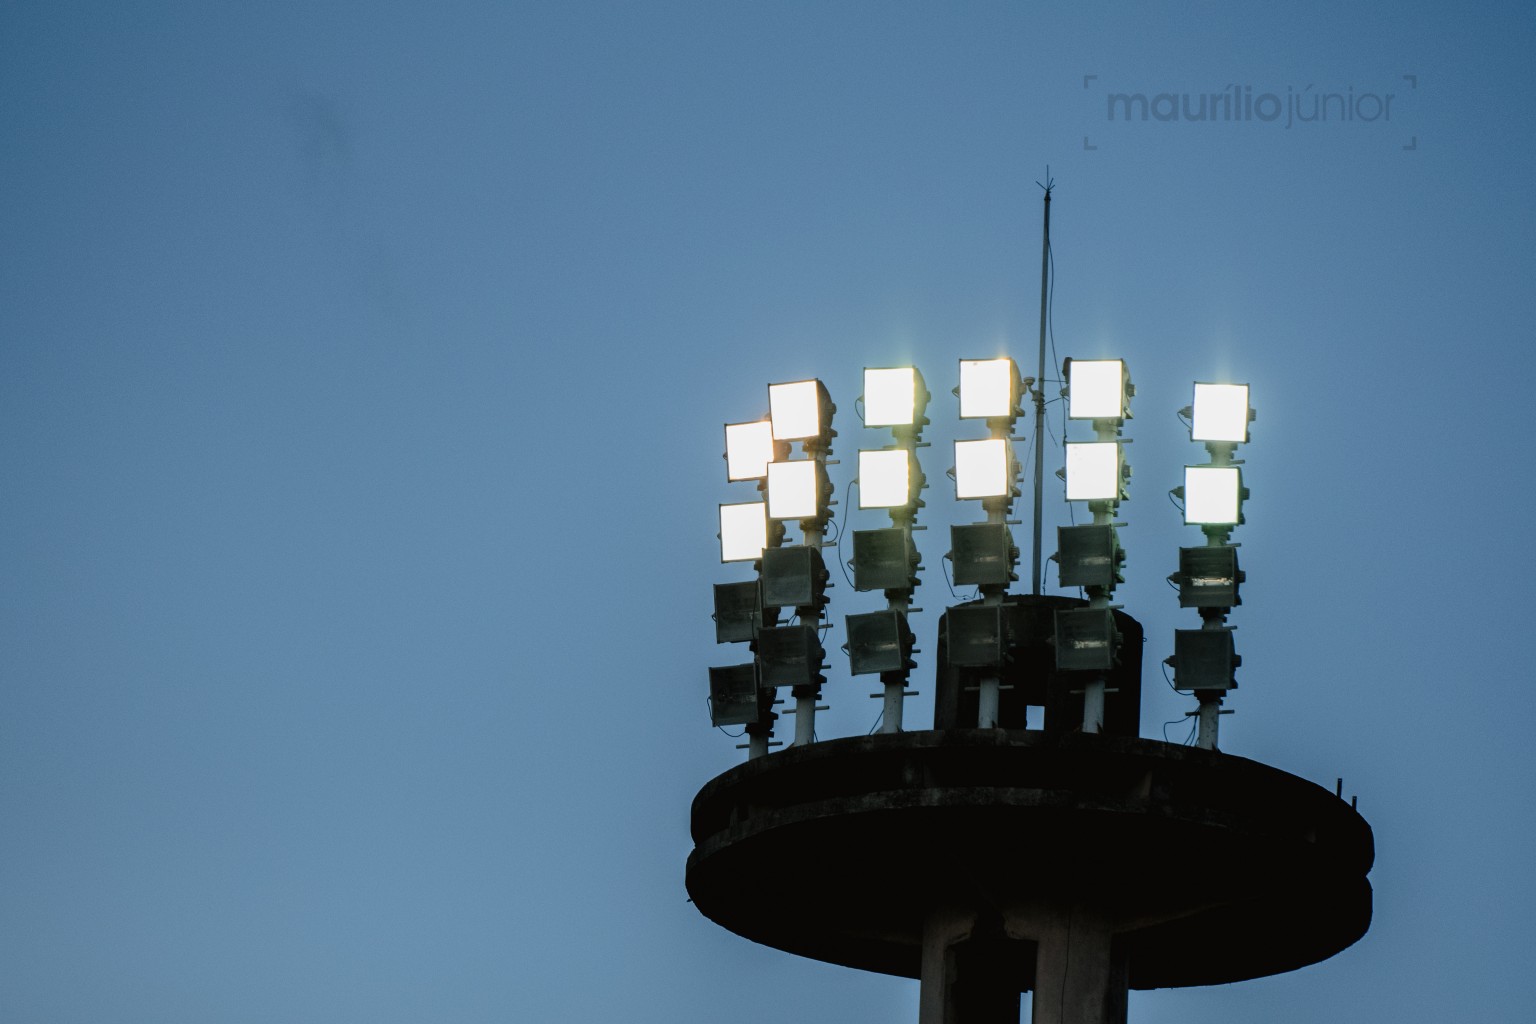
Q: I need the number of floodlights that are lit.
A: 12